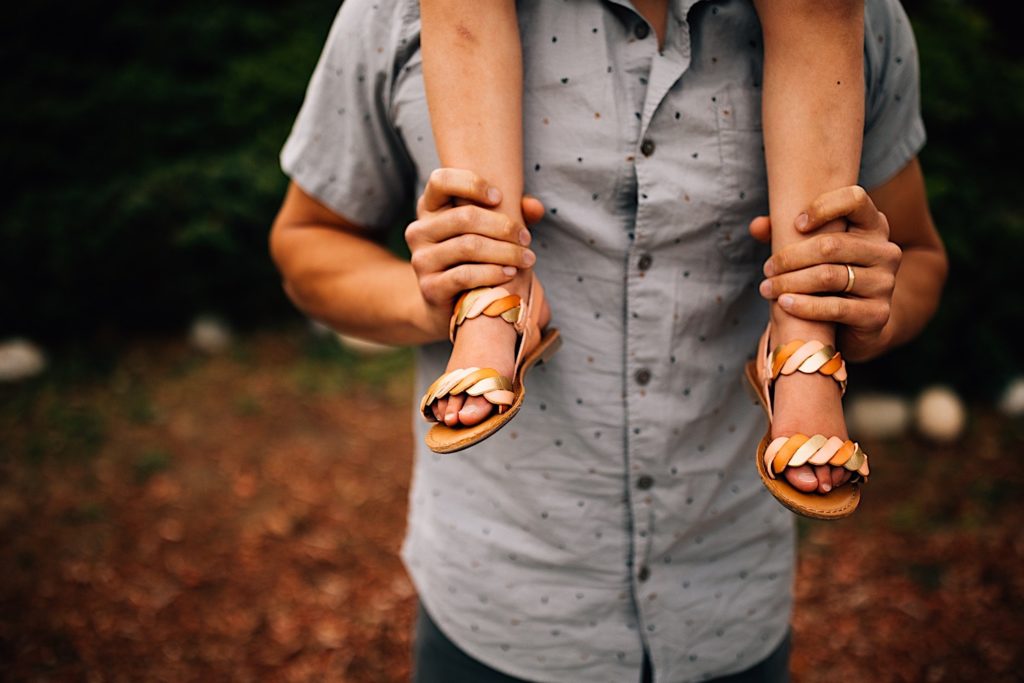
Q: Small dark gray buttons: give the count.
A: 6